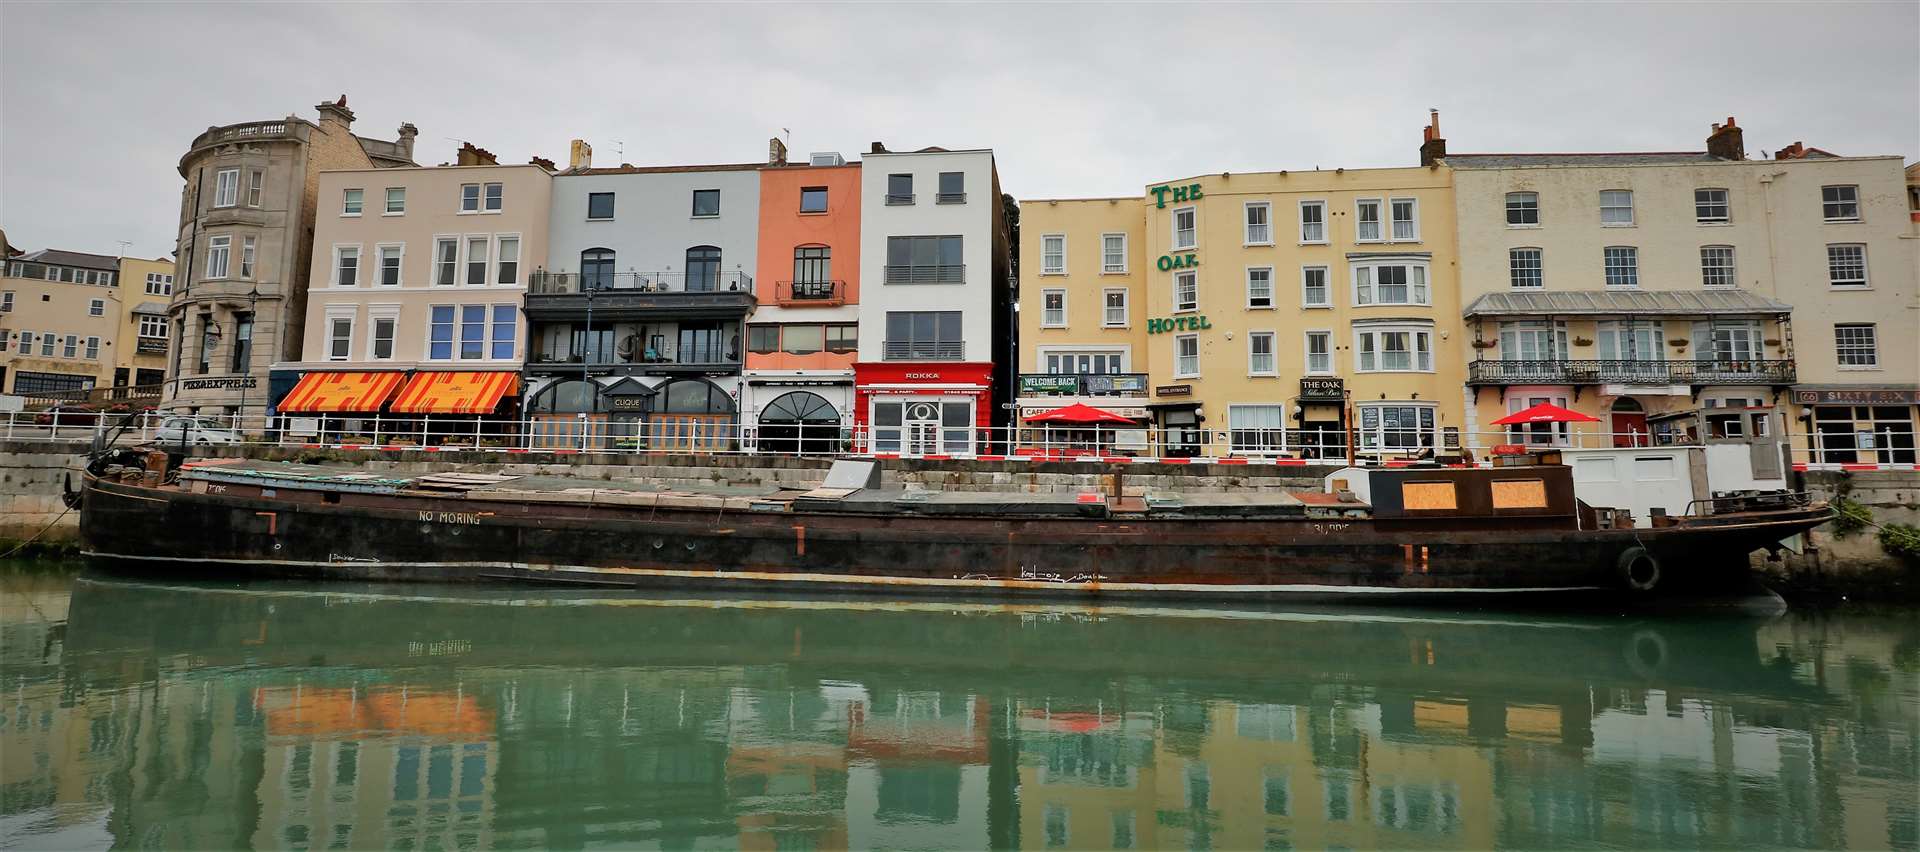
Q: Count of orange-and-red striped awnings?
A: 2